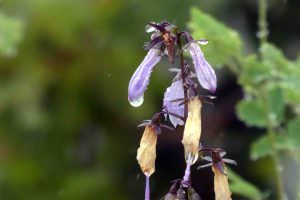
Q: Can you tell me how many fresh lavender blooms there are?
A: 3